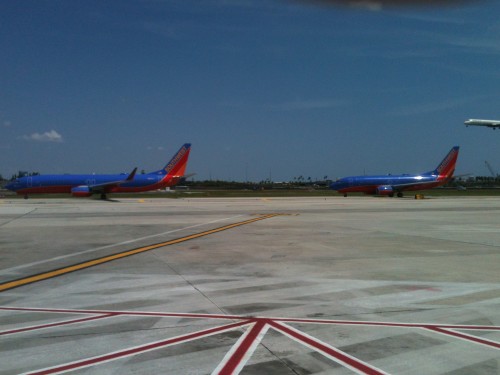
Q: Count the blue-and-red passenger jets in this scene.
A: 2